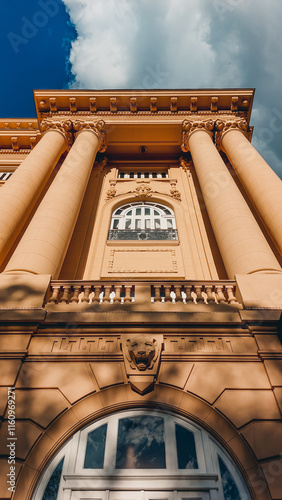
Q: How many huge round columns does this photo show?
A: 4